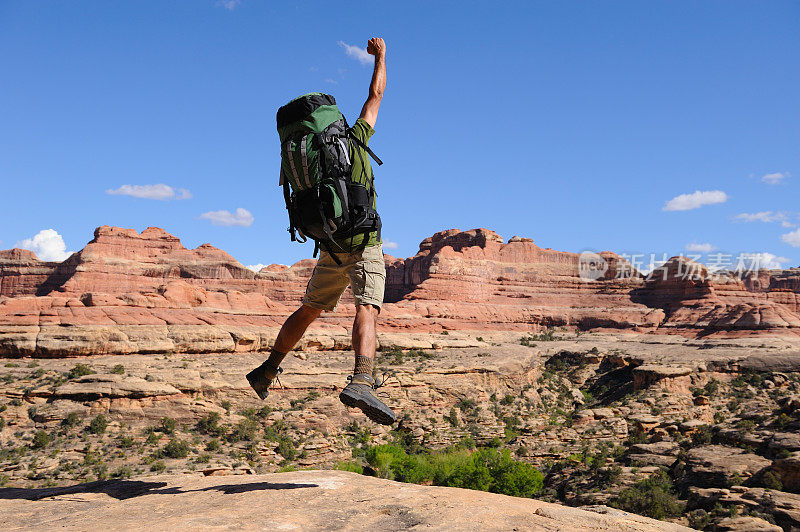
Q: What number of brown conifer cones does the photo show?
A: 0